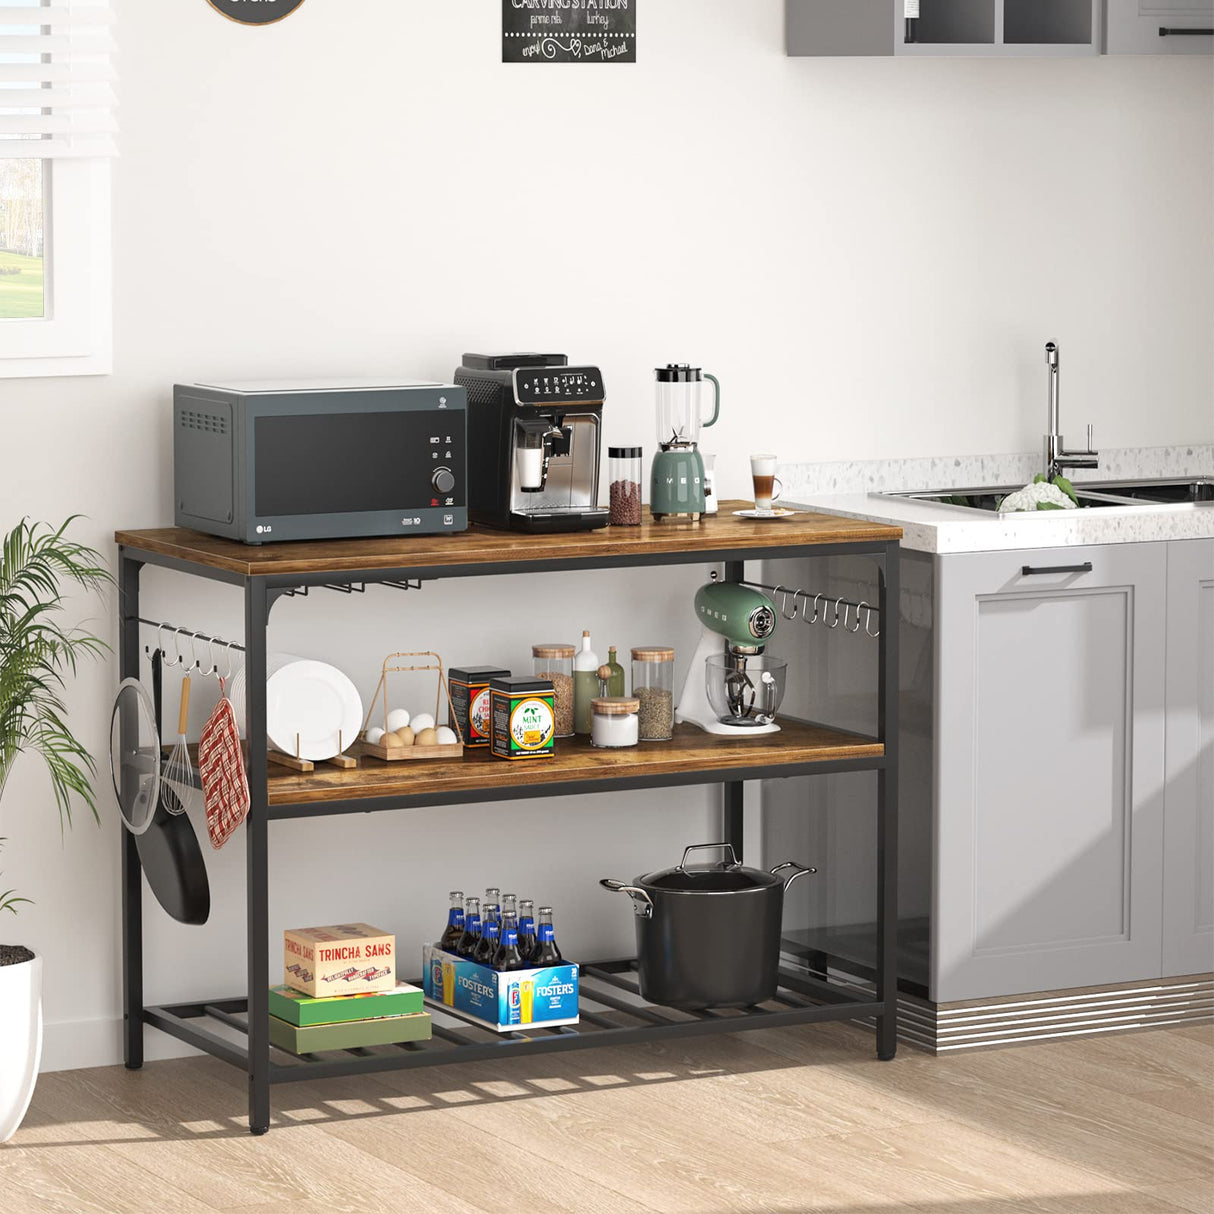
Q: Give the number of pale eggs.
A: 4